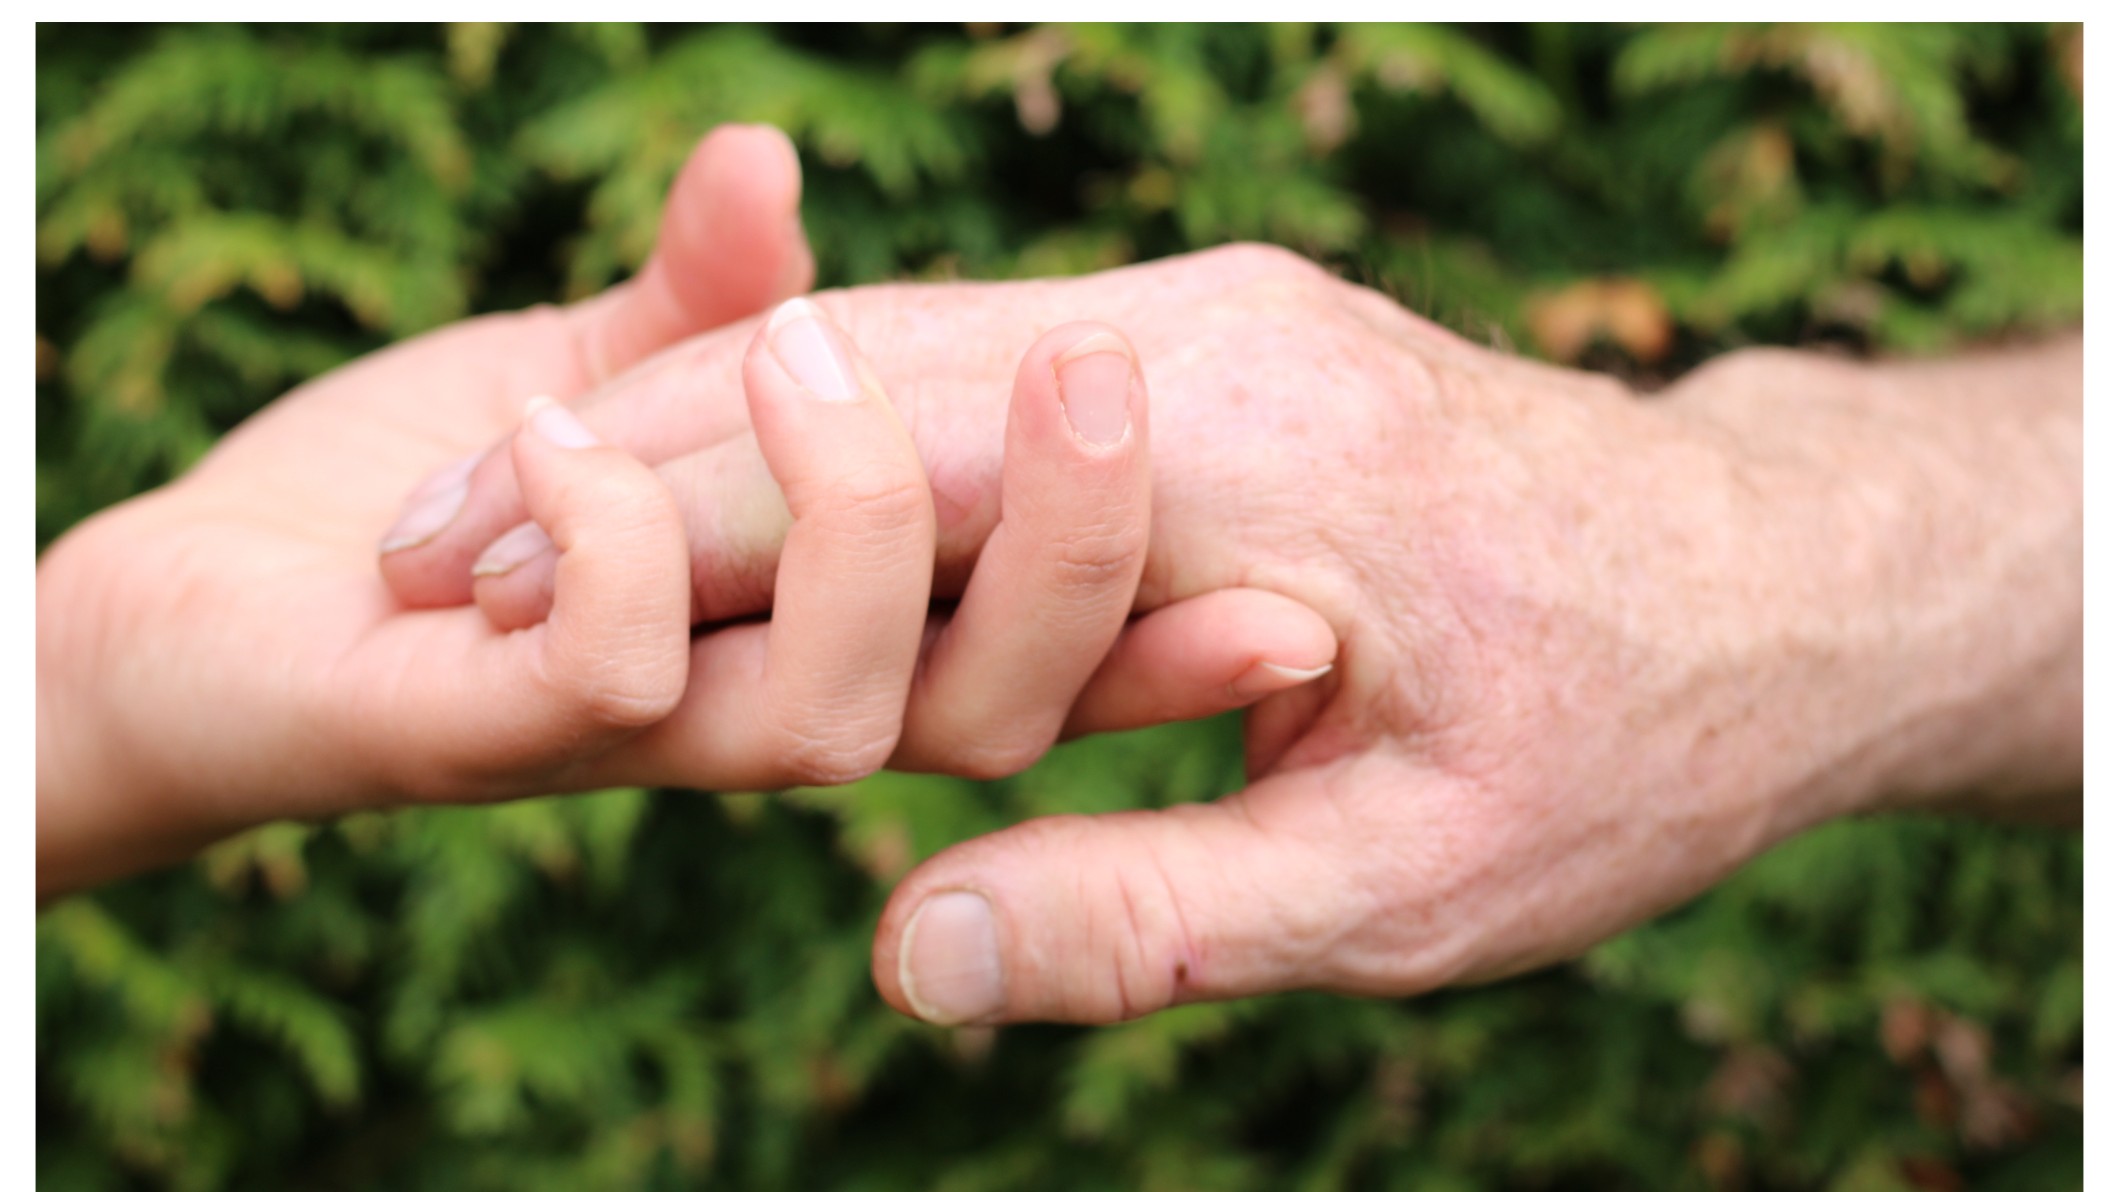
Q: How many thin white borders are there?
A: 3